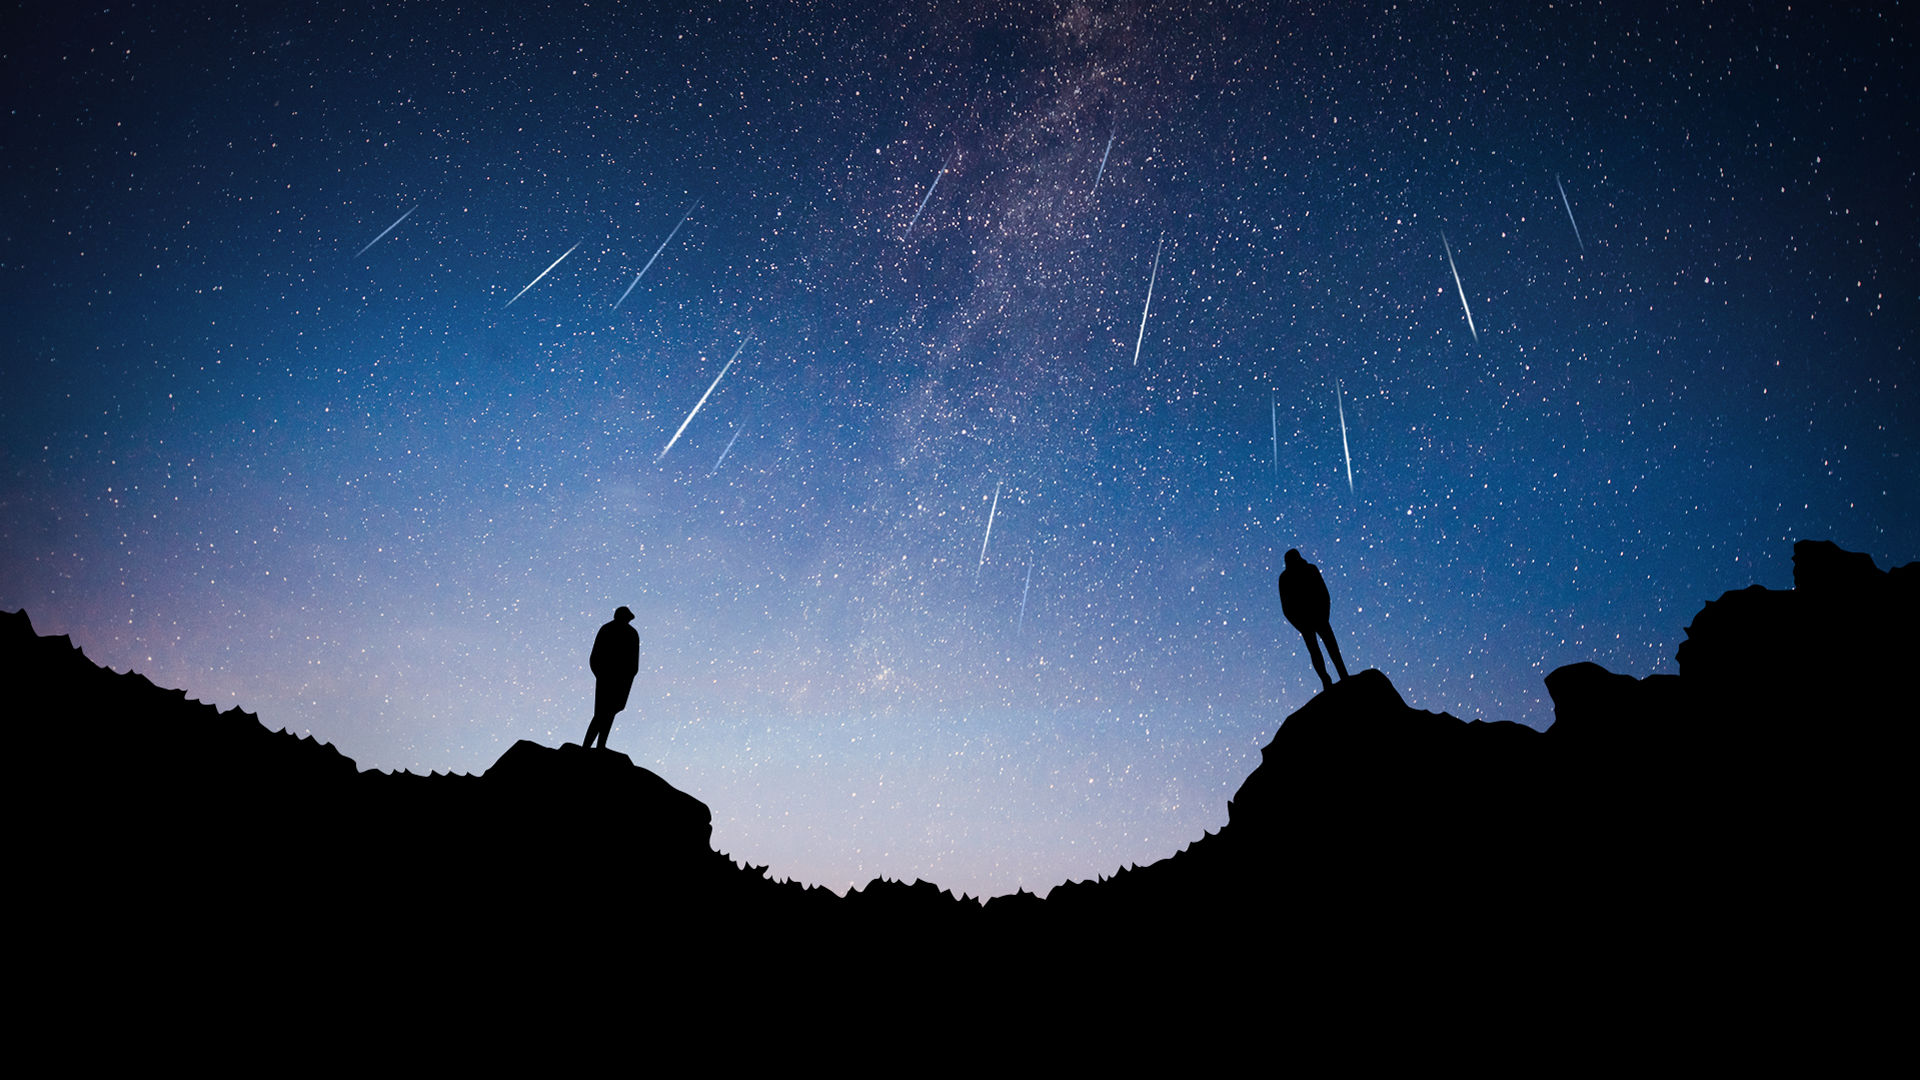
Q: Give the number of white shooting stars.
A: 14